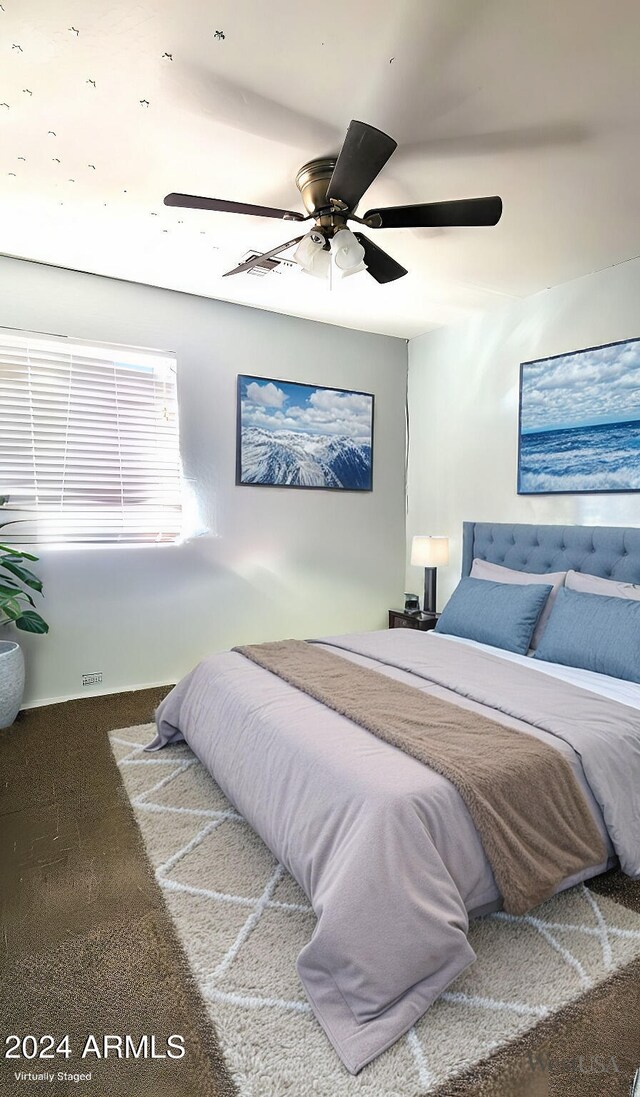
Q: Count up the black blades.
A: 5